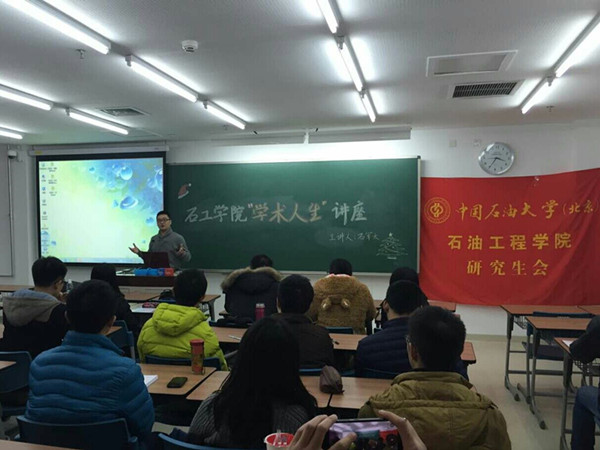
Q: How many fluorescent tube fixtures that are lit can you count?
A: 11